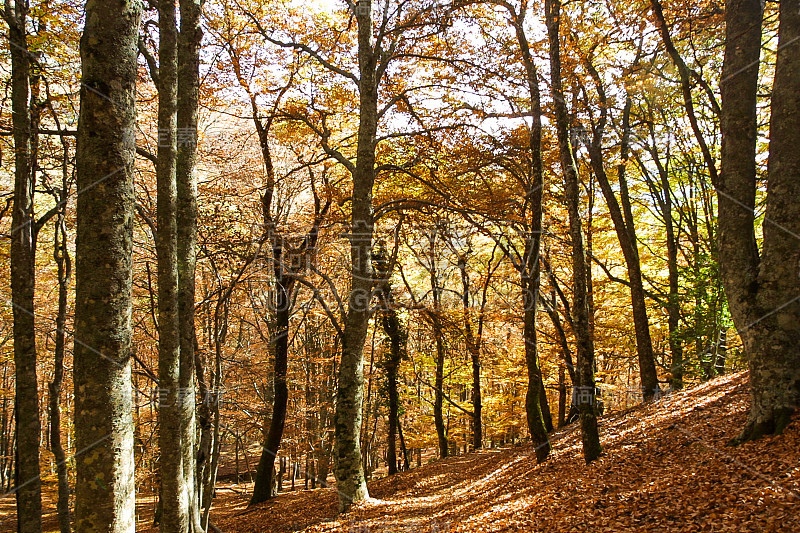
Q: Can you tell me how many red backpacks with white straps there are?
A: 0